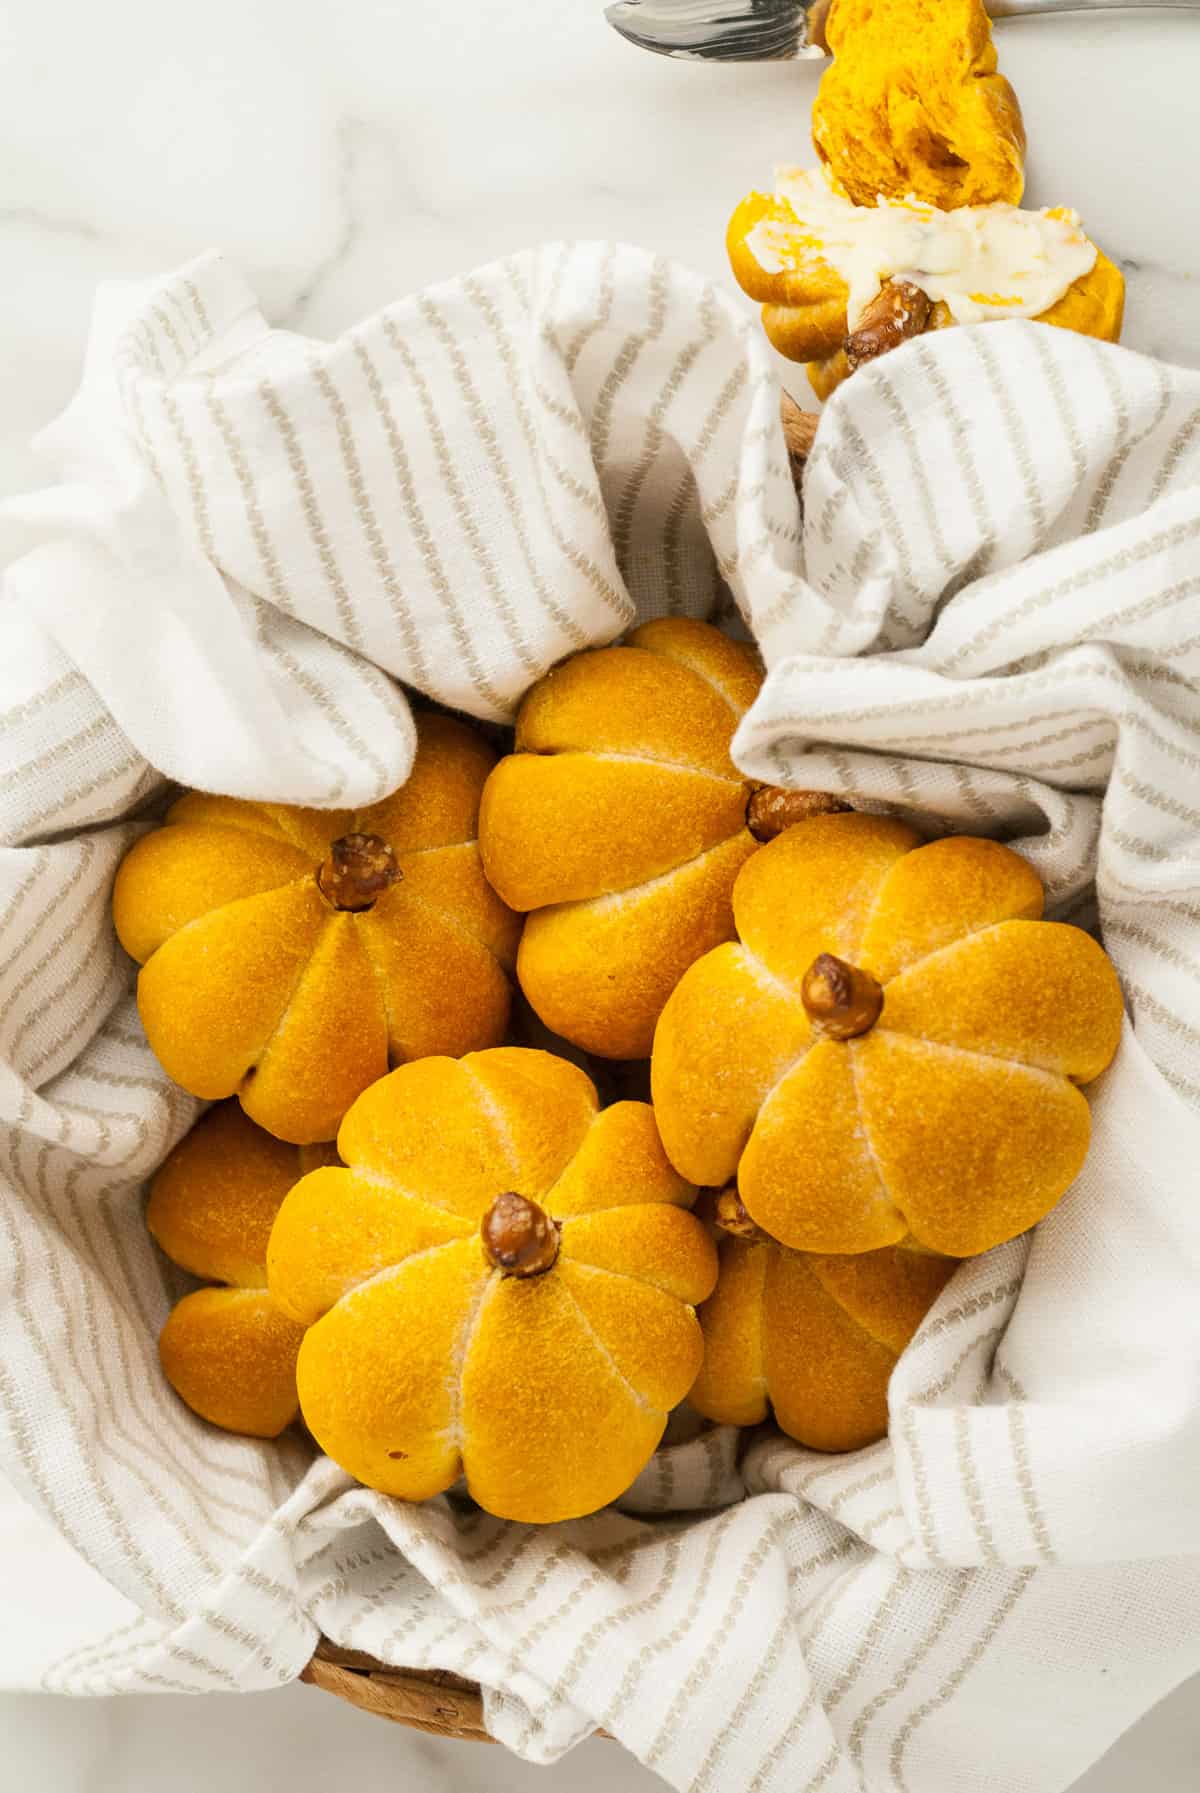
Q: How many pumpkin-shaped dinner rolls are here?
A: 7